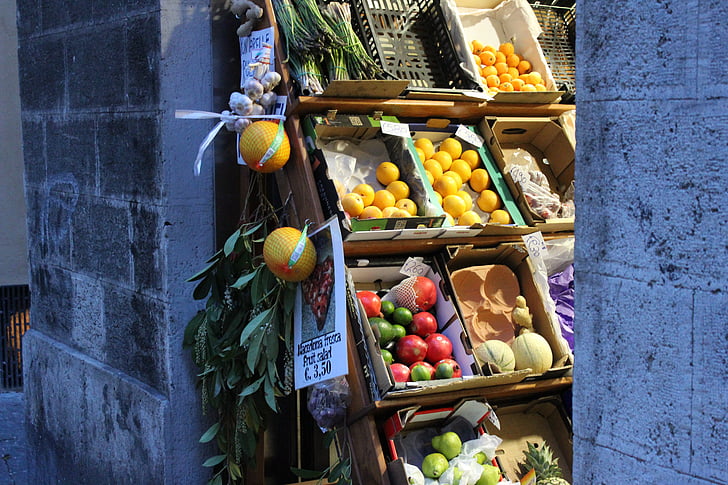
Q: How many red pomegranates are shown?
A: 8